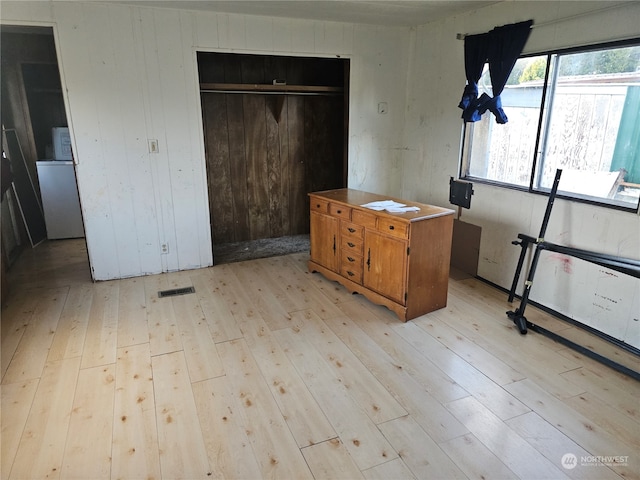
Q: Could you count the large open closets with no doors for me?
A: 1